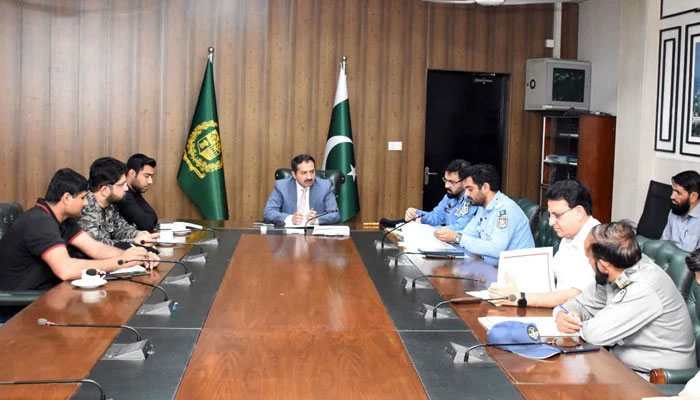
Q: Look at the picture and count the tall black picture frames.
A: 2